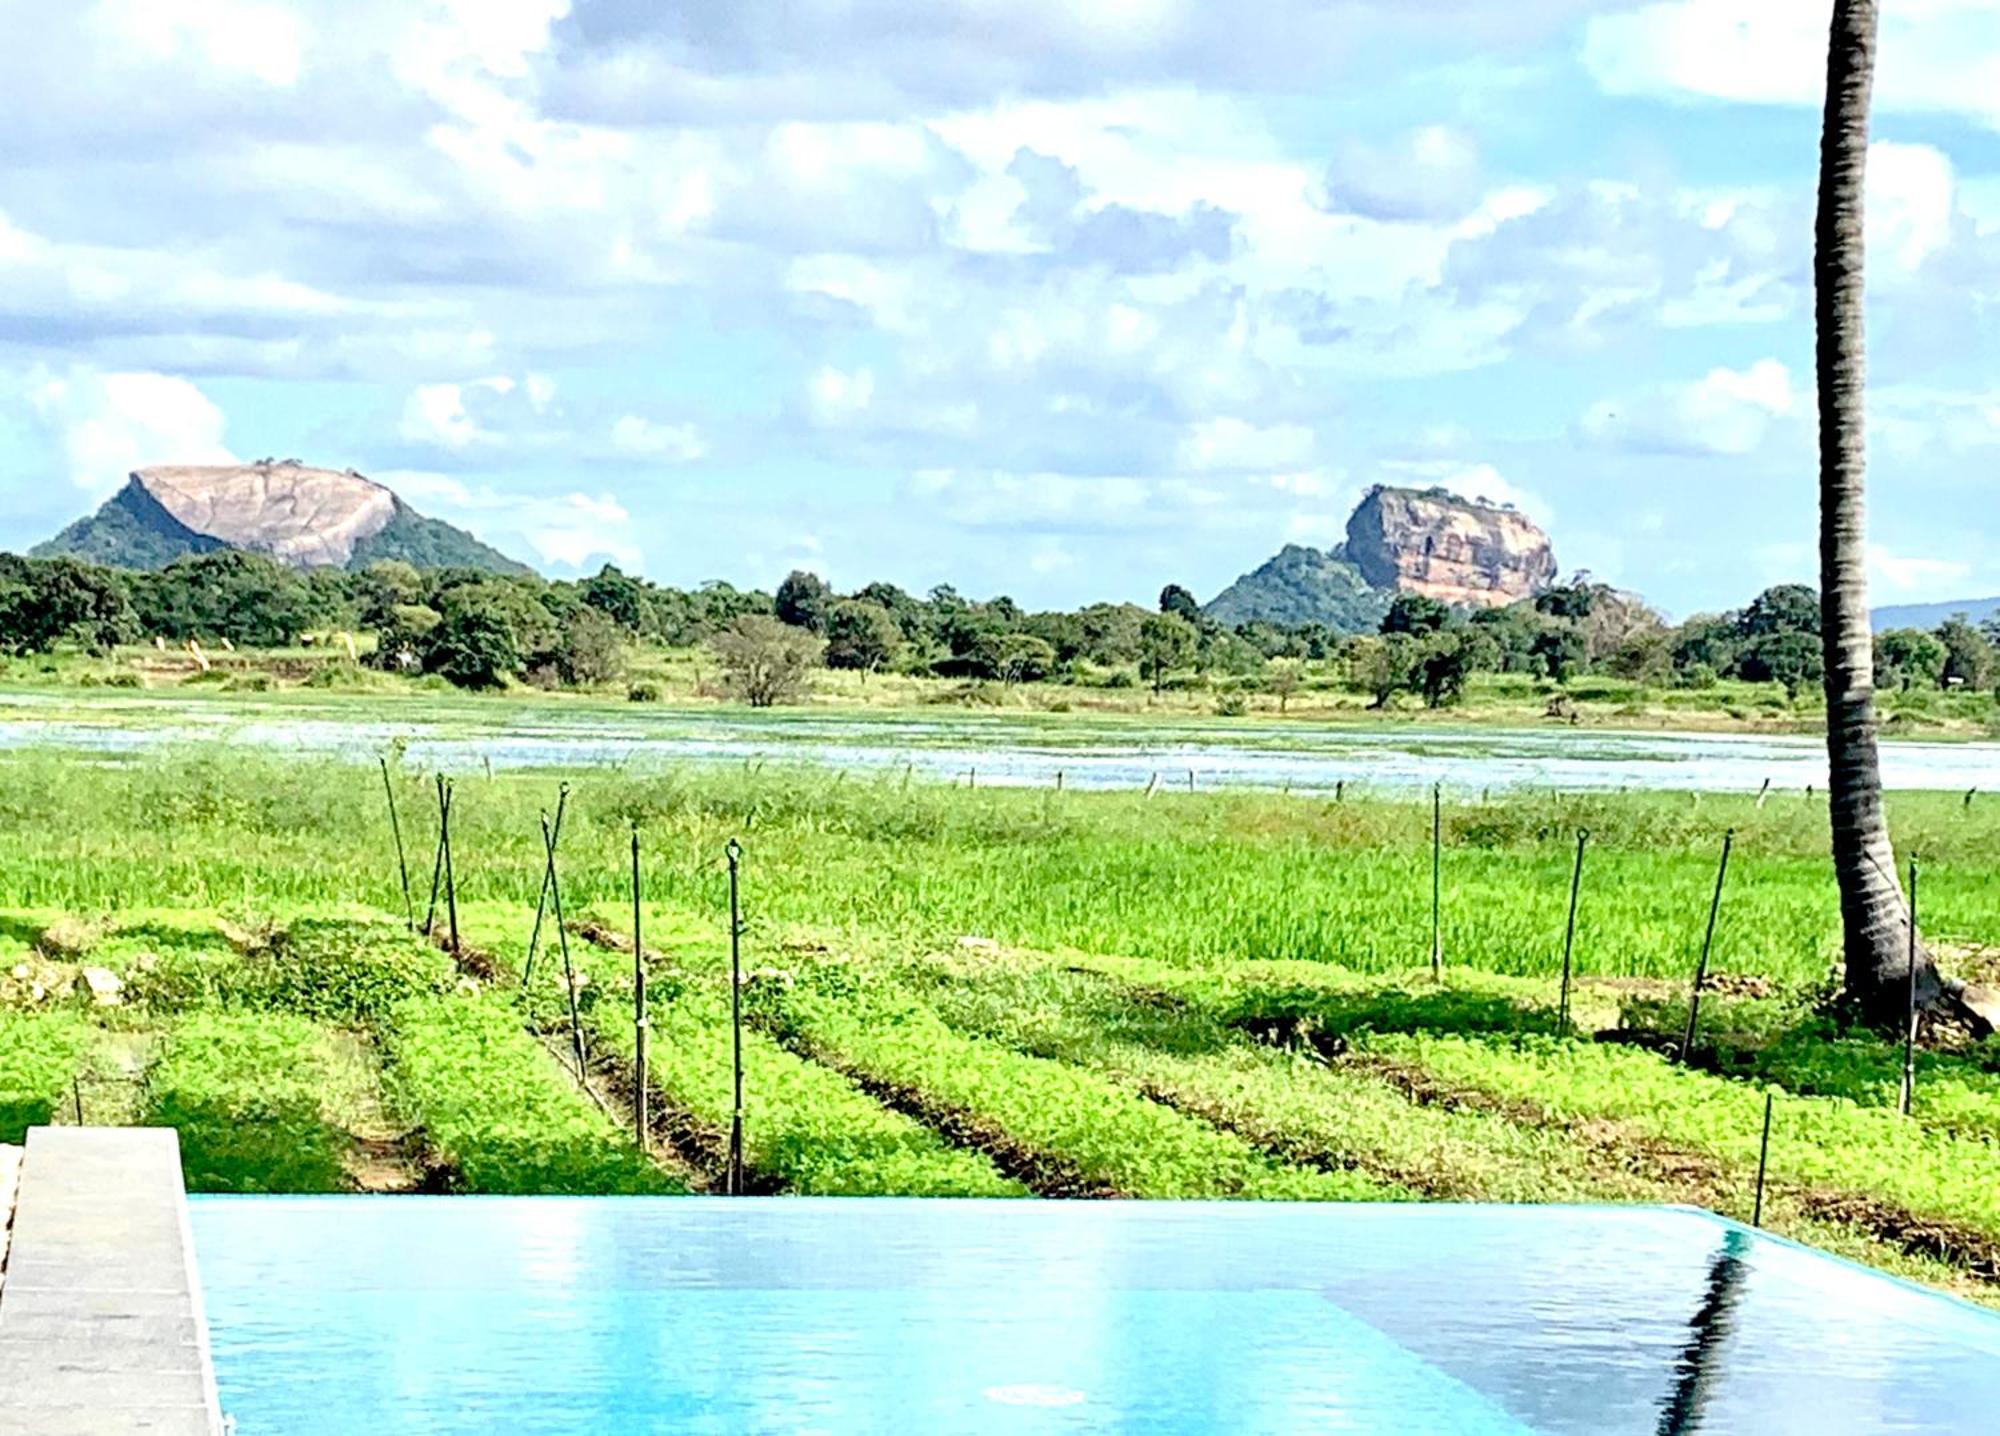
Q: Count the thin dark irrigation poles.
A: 12